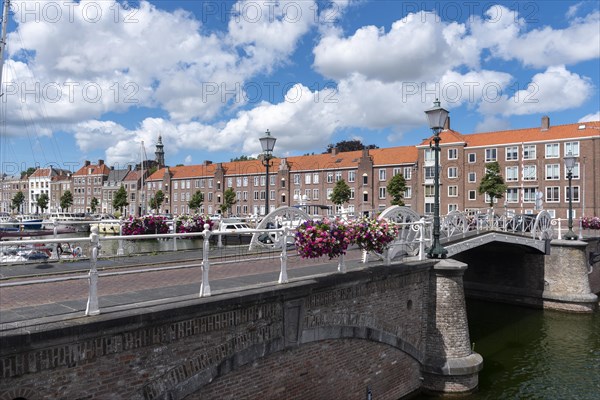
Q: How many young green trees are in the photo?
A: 11